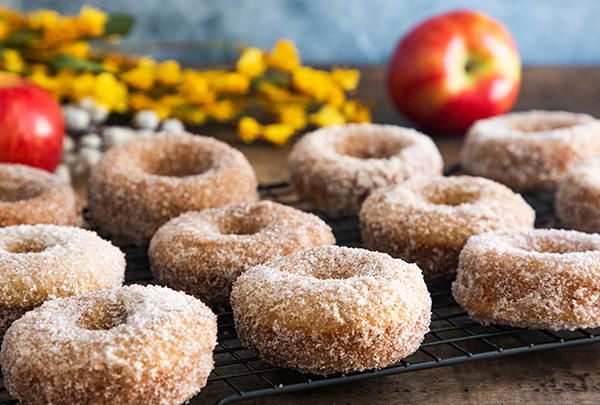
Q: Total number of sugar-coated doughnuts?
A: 11